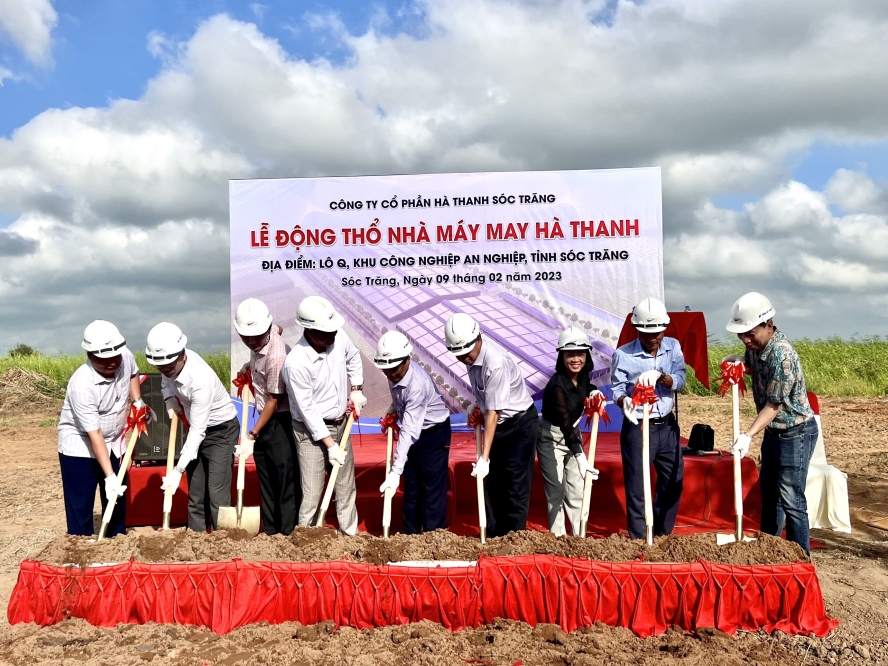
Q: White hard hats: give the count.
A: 9